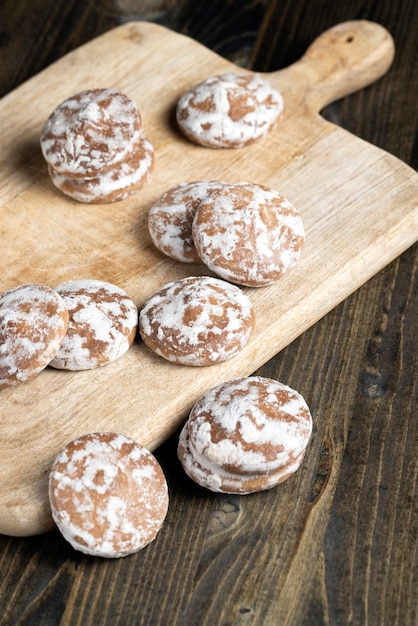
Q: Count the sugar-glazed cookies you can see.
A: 11